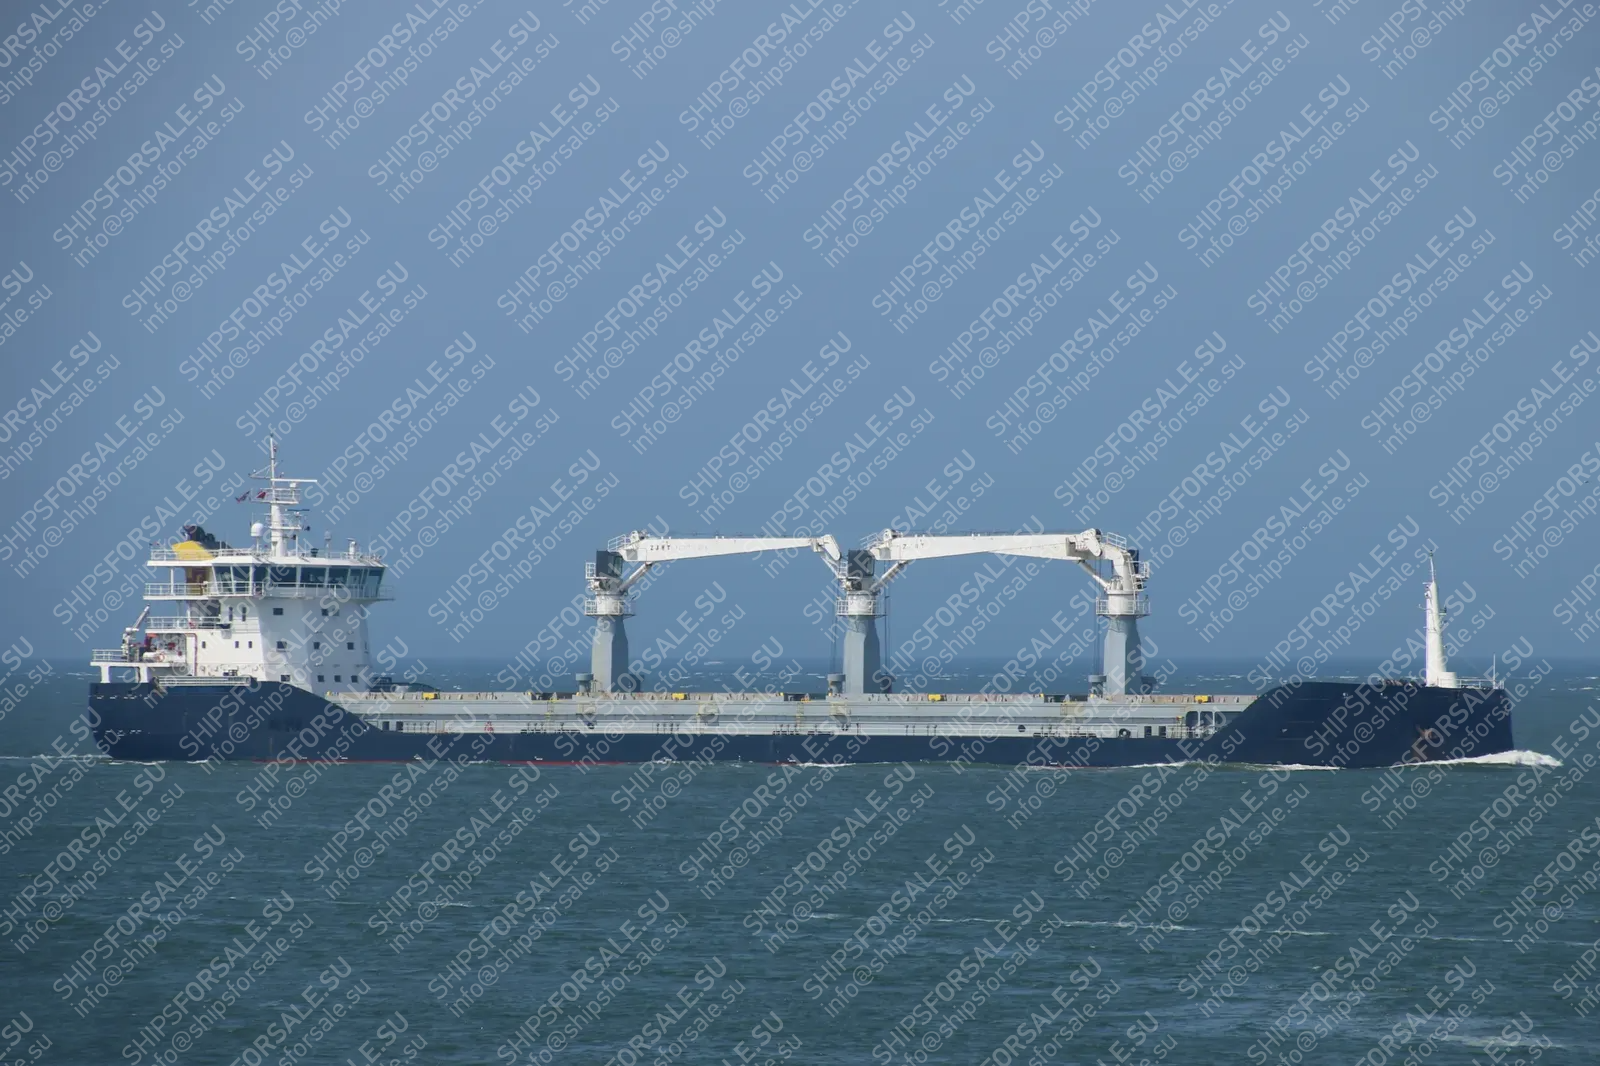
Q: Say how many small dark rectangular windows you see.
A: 15